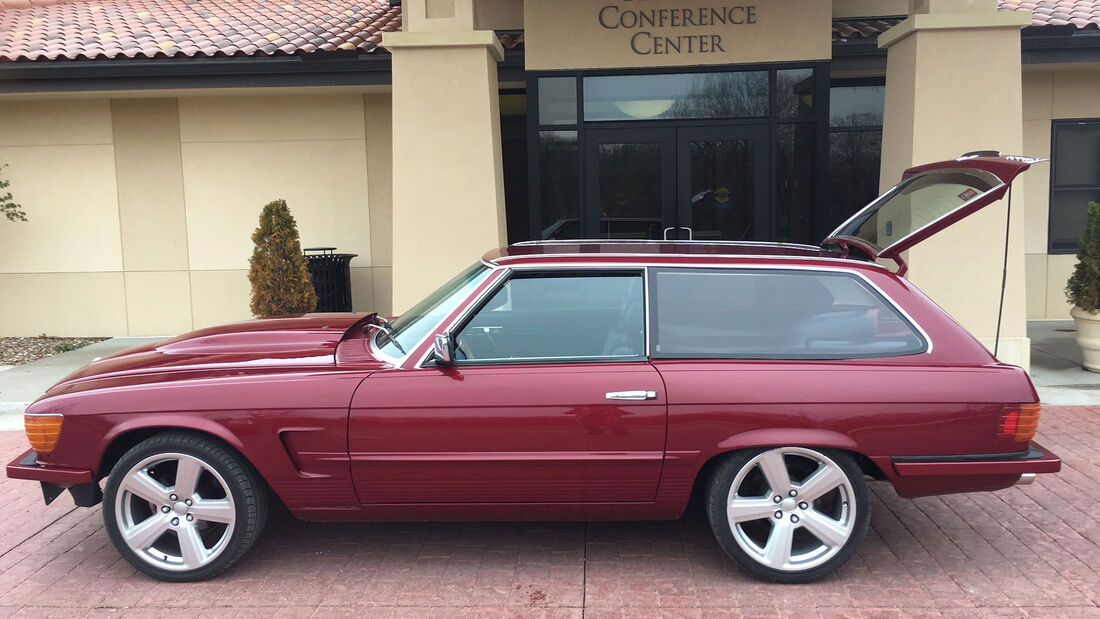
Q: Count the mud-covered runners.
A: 0